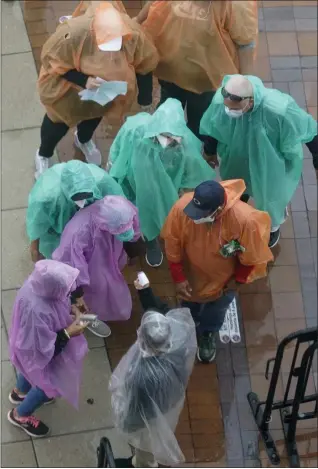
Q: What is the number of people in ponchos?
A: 9